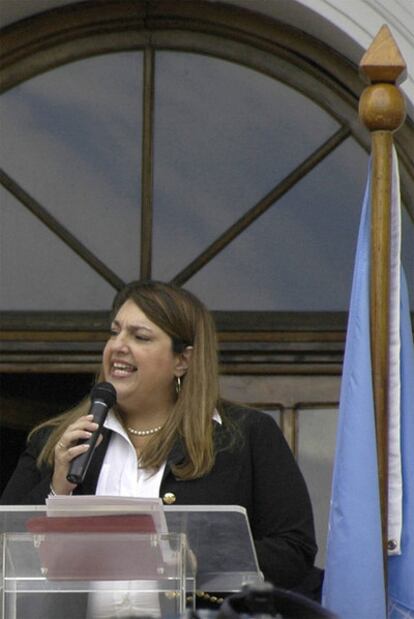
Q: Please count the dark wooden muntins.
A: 3